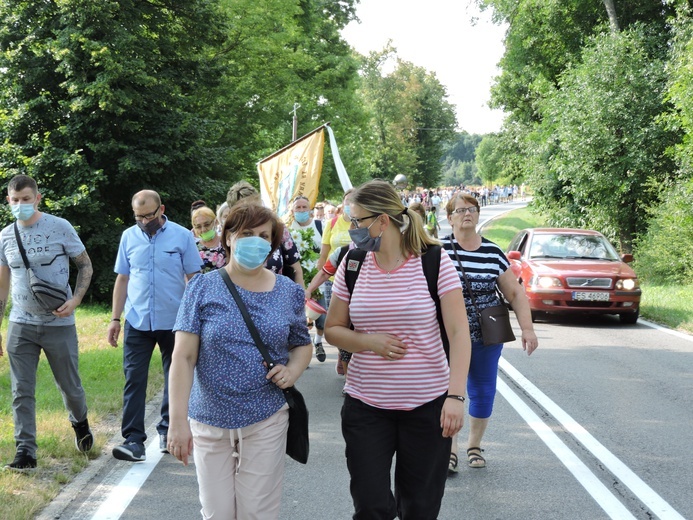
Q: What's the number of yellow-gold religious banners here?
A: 1